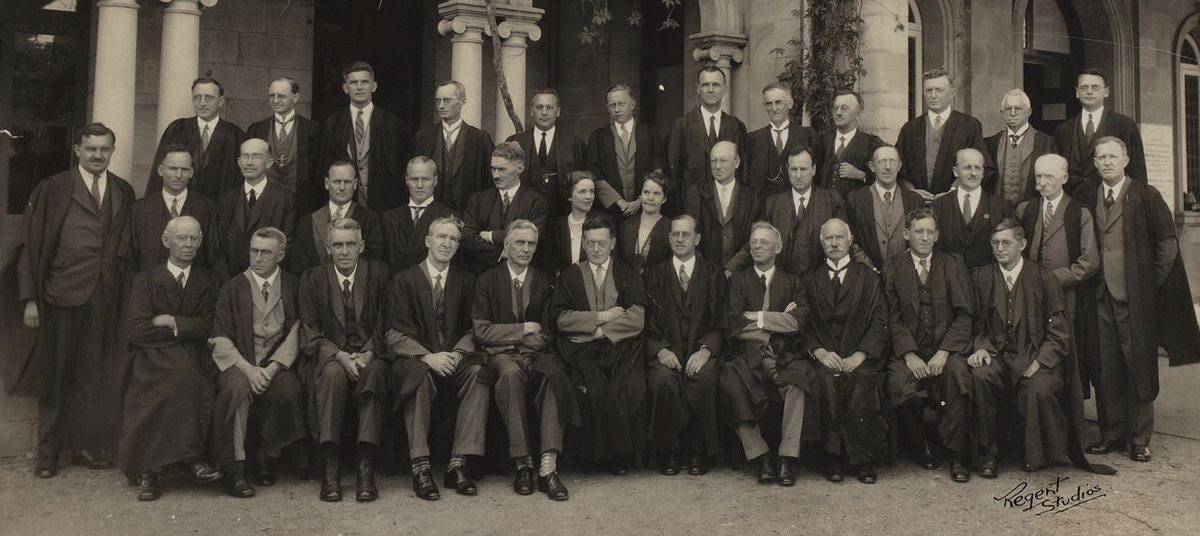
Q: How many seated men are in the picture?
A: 11